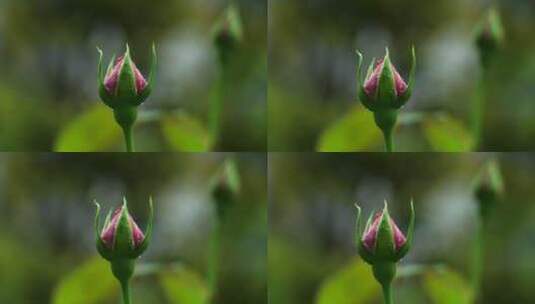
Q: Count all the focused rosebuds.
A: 4